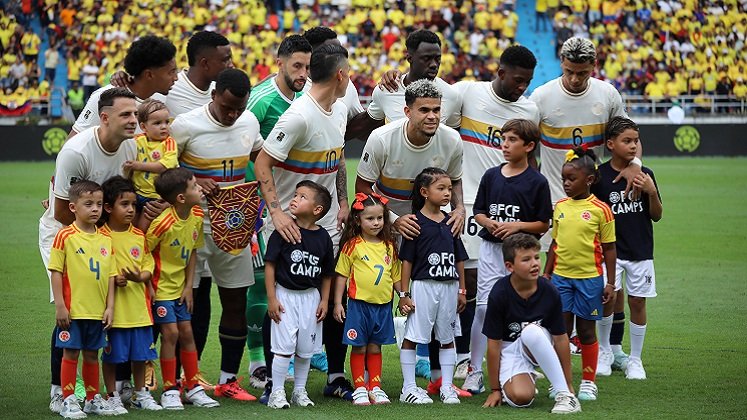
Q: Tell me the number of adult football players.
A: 11